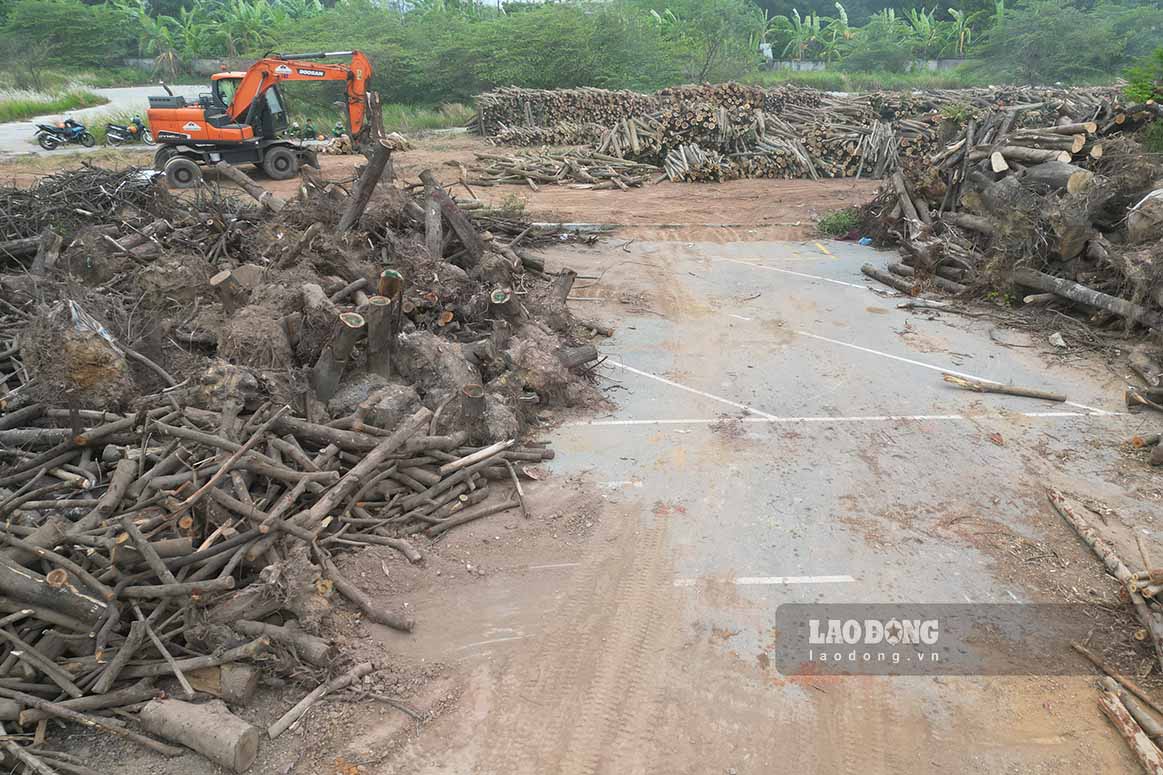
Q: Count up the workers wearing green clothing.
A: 3